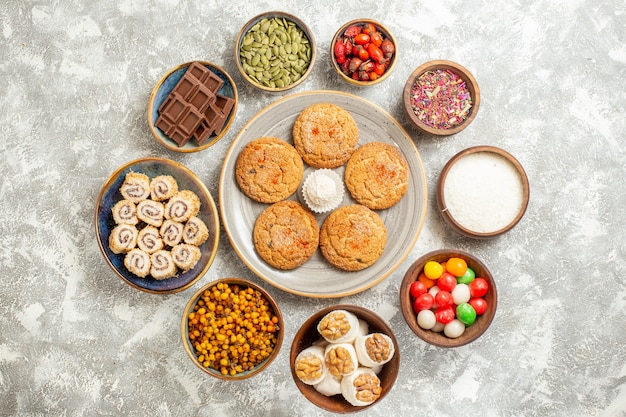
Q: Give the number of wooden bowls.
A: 4